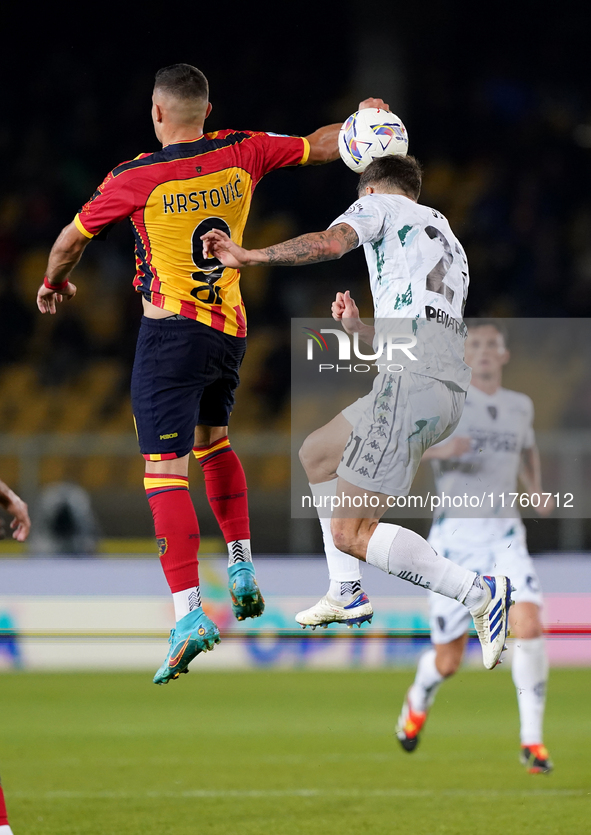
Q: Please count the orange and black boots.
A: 2